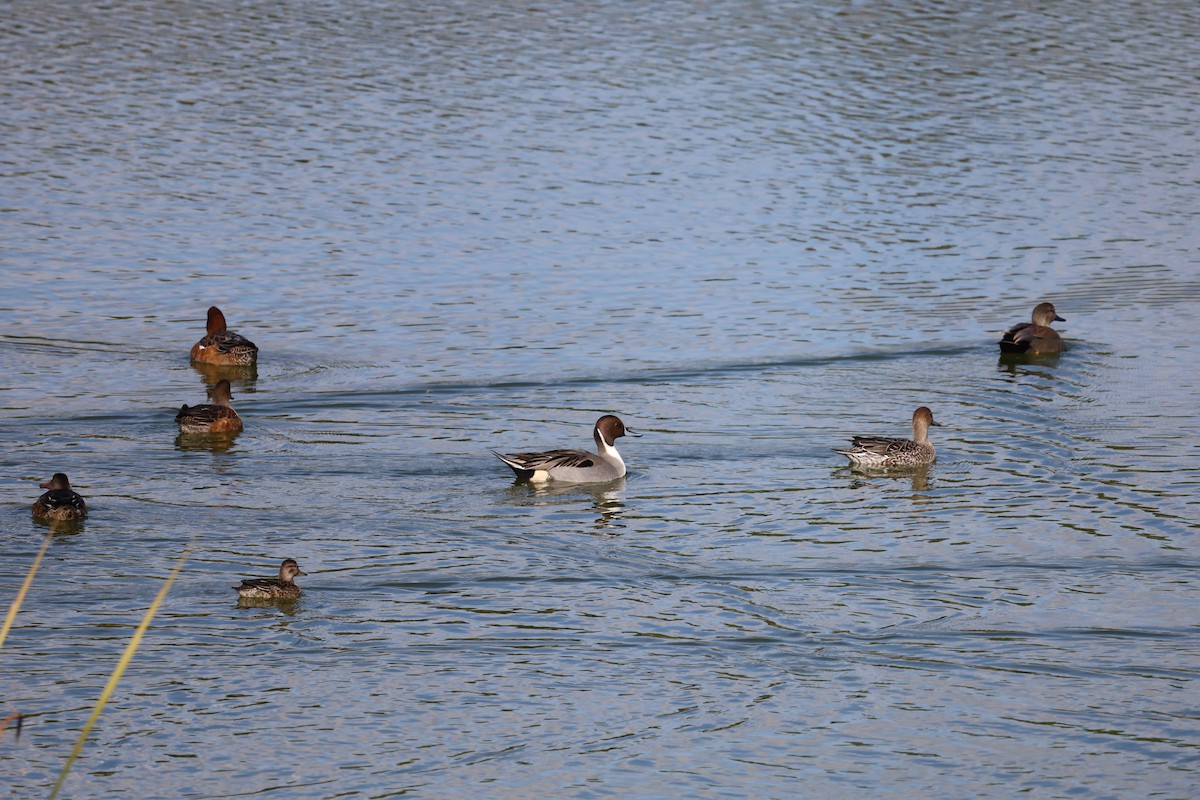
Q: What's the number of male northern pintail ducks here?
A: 1